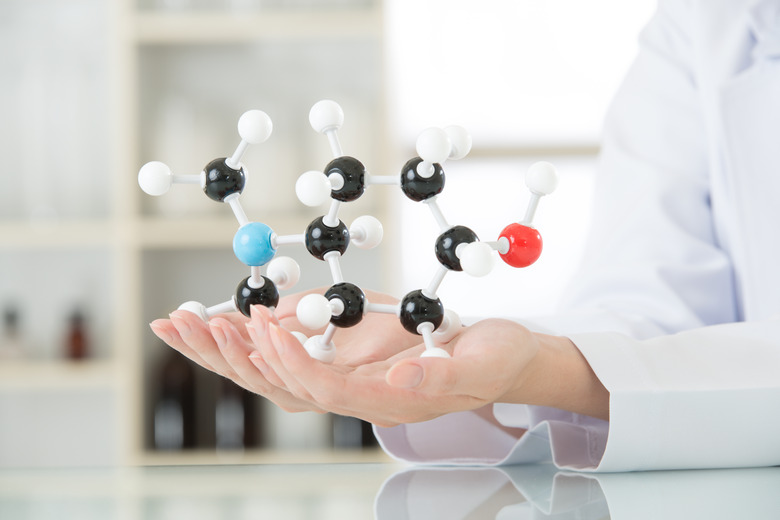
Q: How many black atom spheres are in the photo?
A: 8